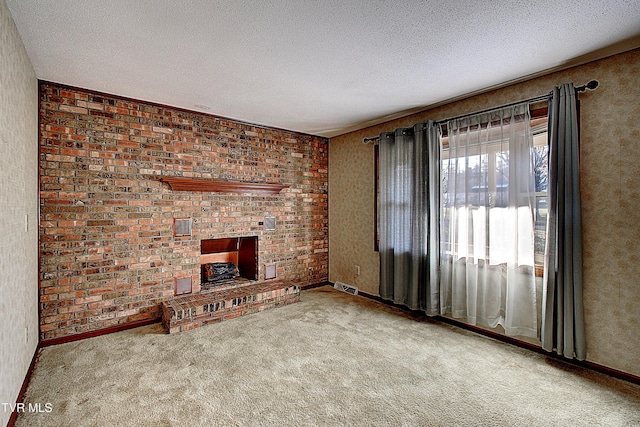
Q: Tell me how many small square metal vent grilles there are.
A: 4